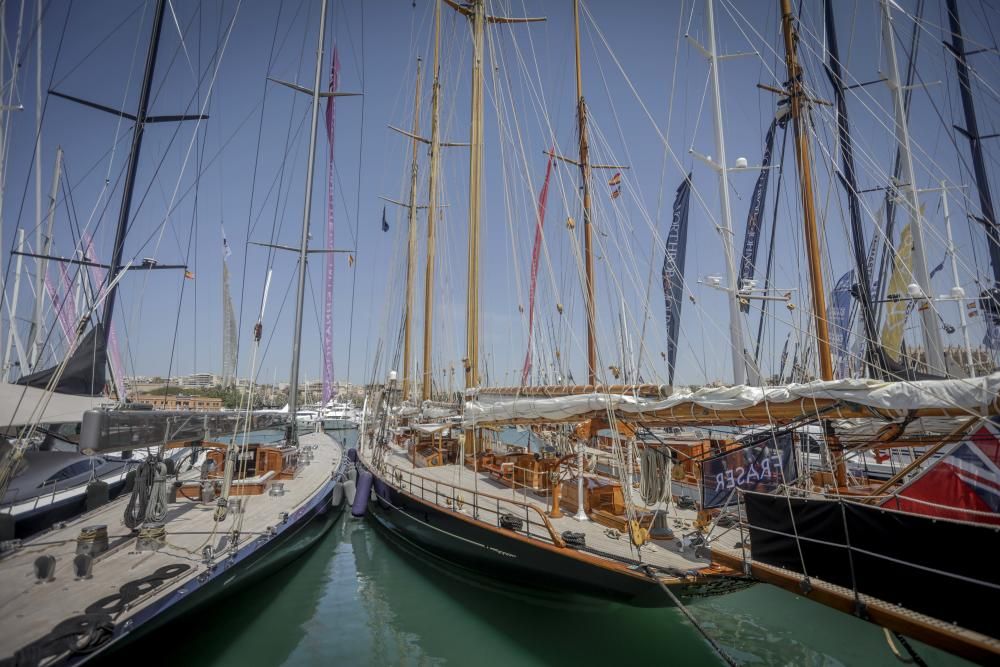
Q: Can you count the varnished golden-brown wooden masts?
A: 5